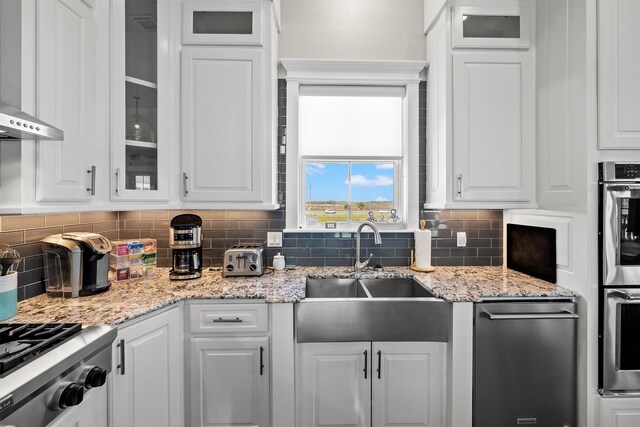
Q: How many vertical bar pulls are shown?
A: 8